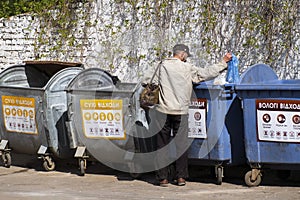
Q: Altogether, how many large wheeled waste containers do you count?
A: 4